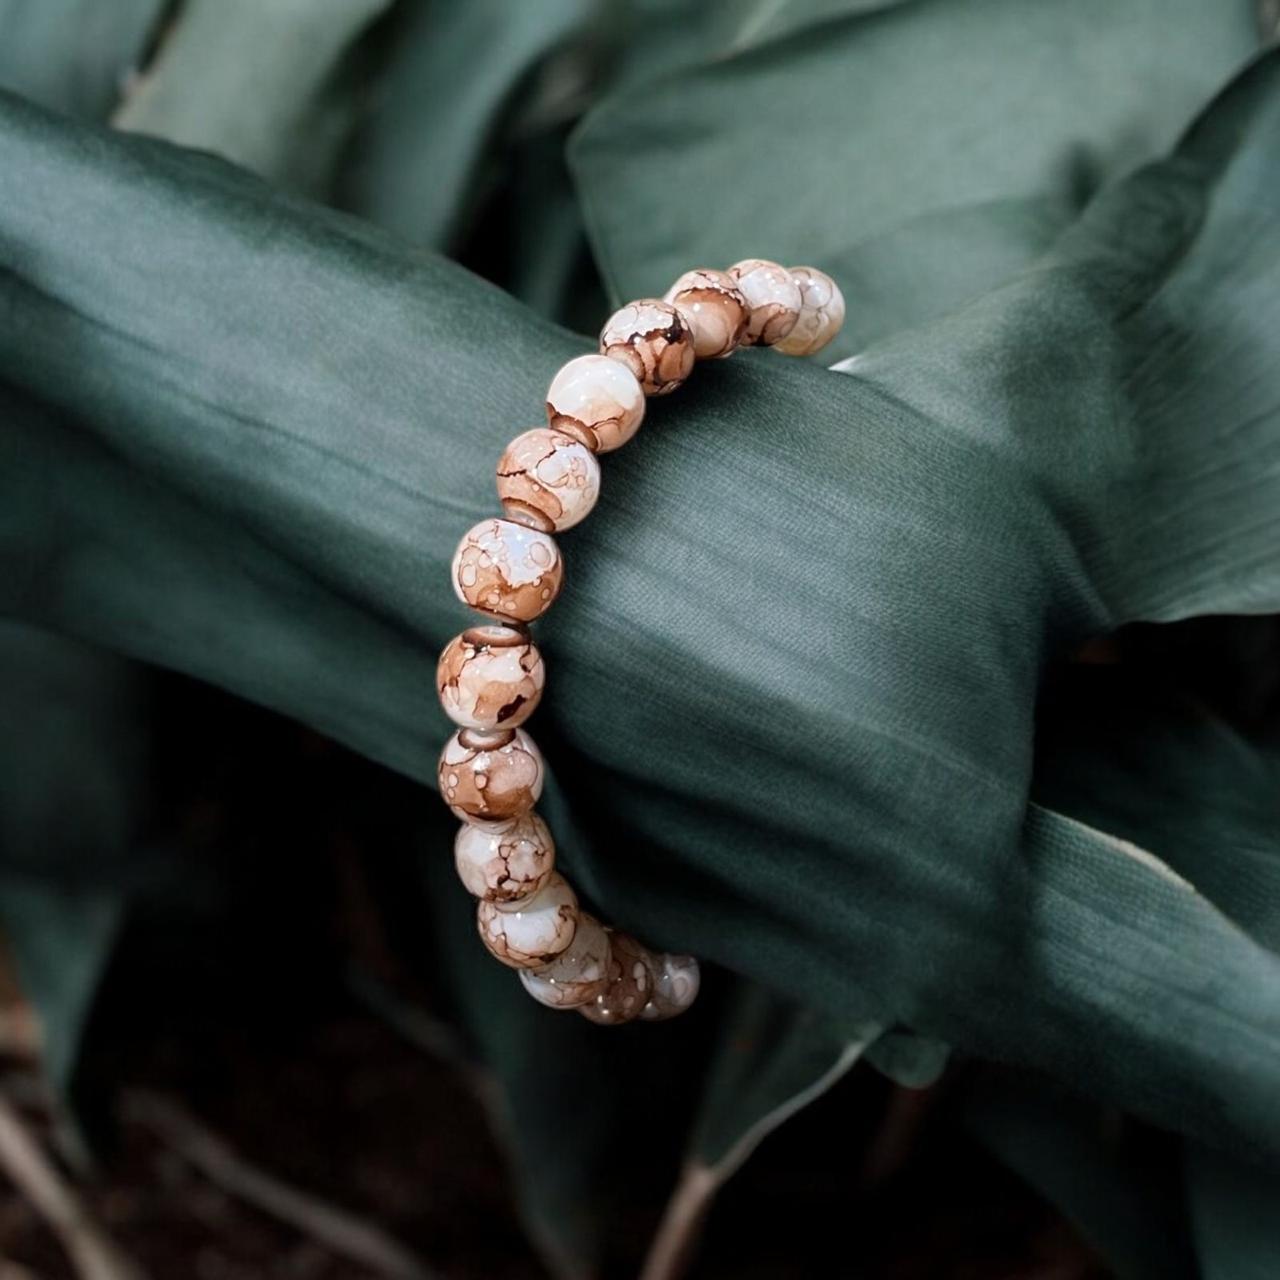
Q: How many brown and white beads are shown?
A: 14